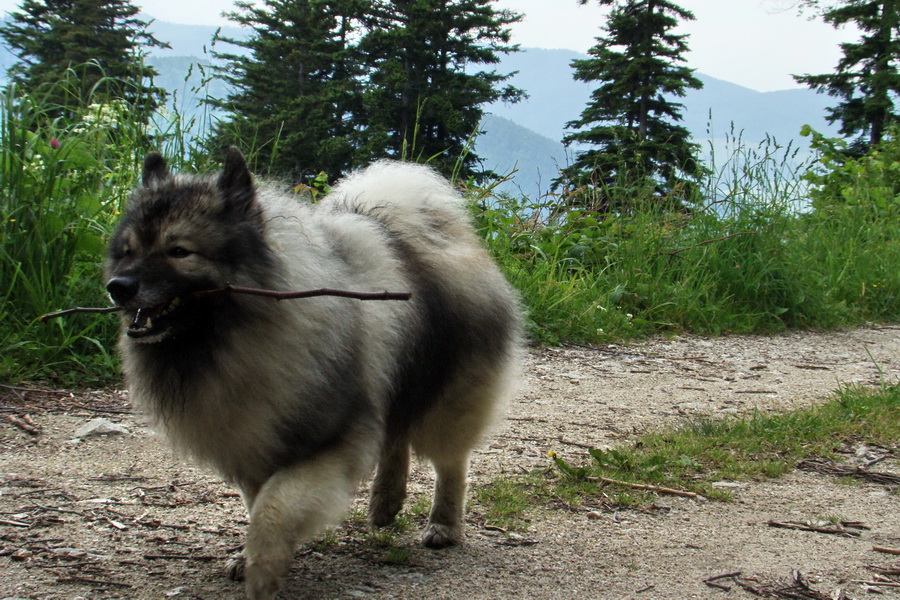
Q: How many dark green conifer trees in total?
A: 5